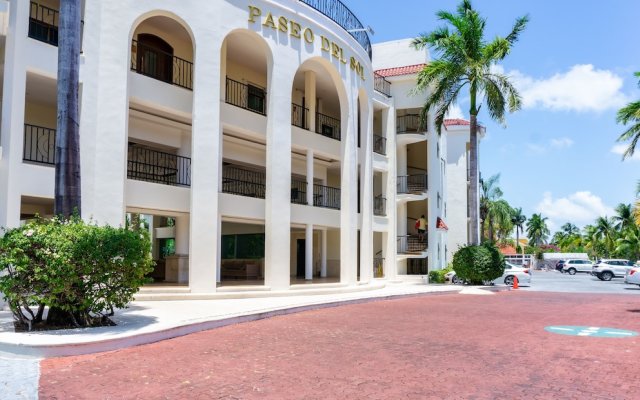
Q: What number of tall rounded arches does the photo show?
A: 4